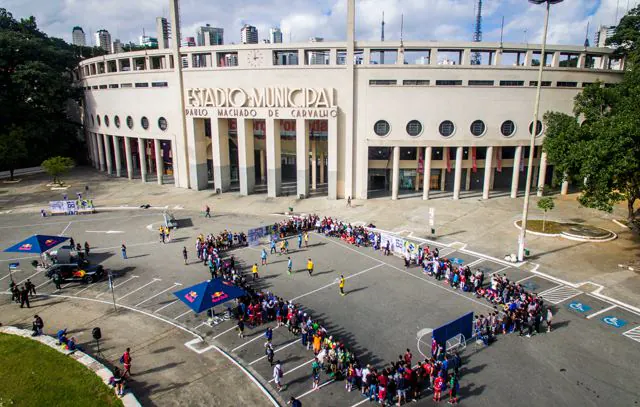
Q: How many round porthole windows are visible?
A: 13